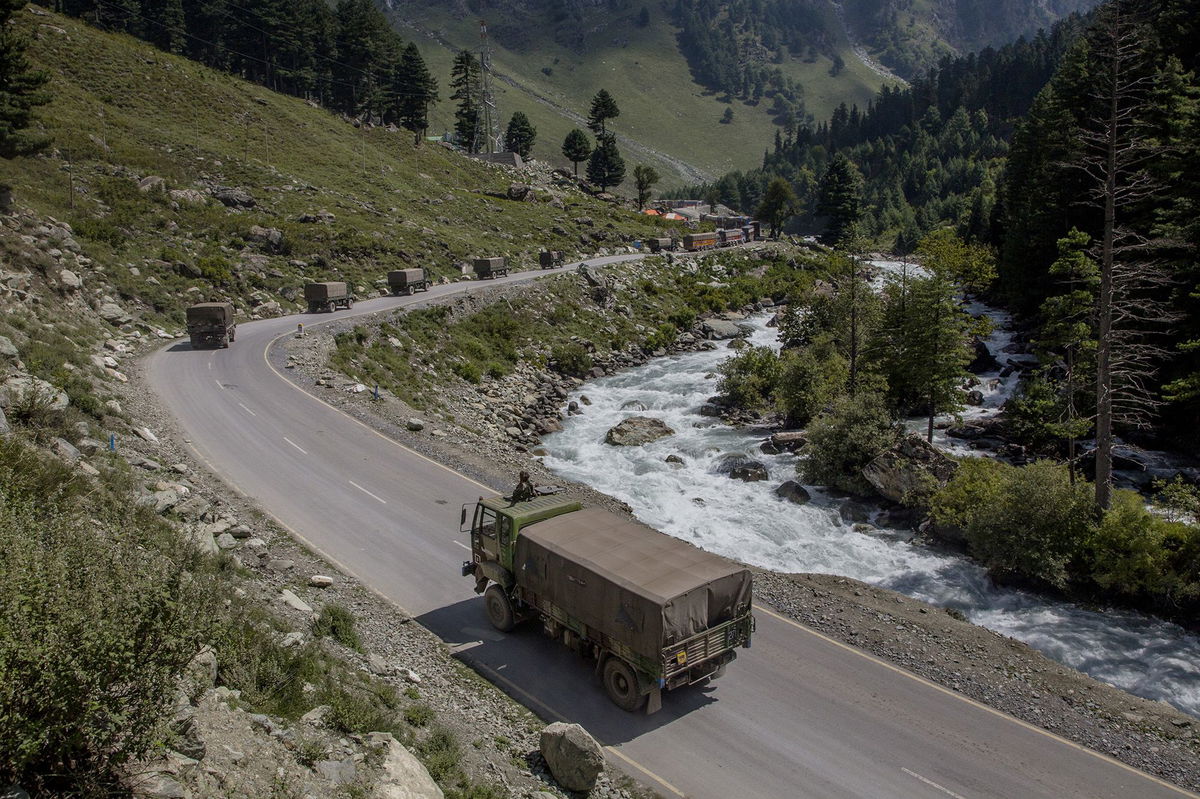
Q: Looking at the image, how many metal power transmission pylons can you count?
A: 1